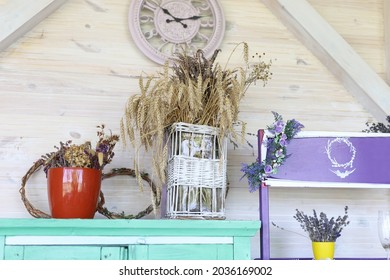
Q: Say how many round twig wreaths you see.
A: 2